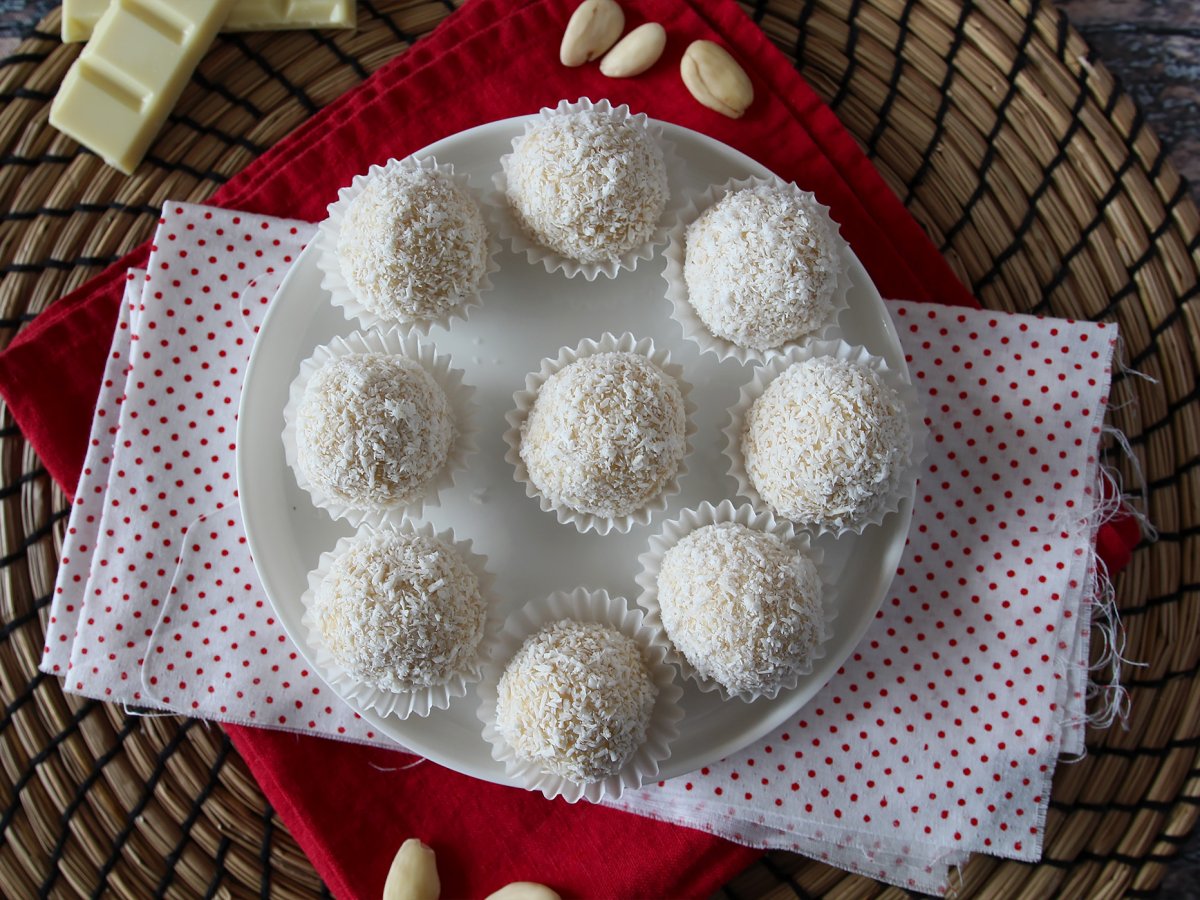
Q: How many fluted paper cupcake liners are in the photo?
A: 9